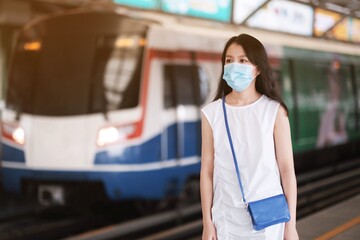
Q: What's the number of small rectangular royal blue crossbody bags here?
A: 1